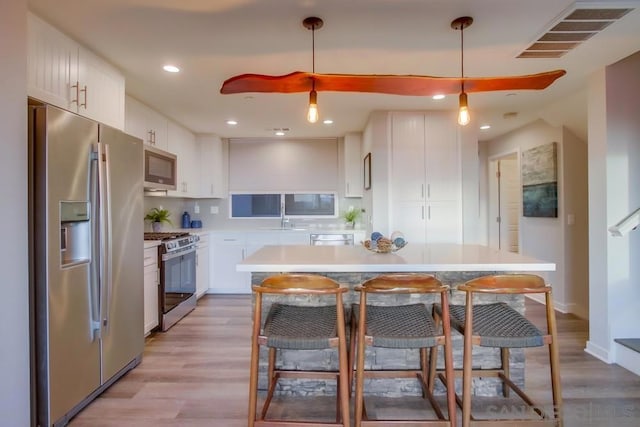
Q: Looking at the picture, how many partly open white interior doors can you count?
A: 1